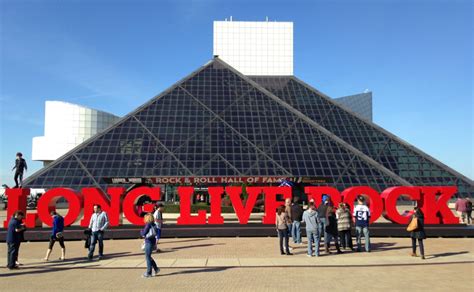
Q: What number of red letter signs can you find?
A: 12